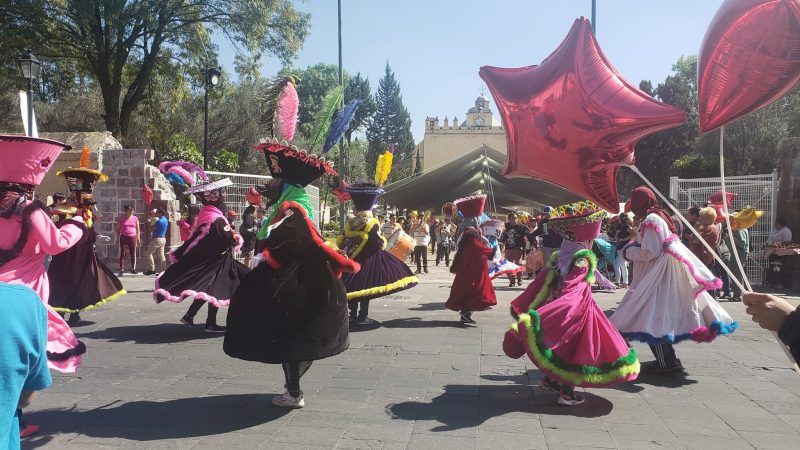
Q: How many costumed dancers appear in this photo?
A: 9